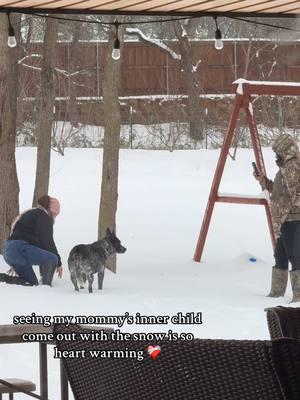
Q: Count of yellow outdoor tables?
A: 0